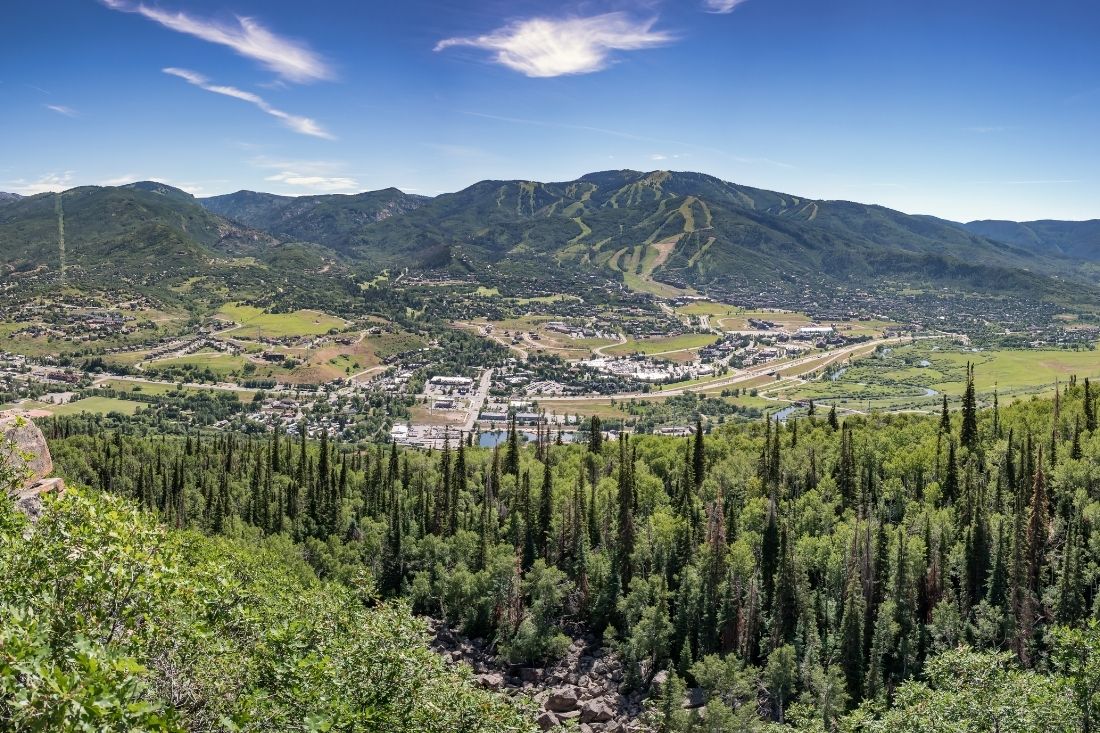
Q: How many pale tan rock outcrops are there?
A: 1